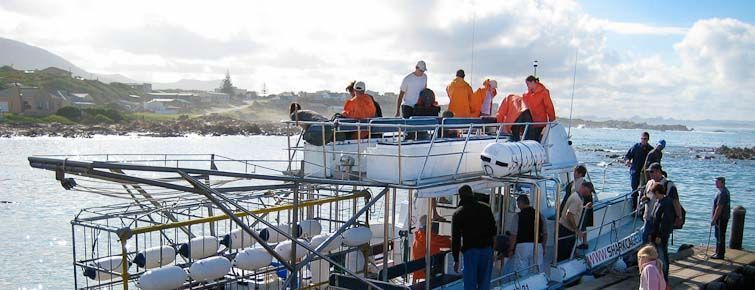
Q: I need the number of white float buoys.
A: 12